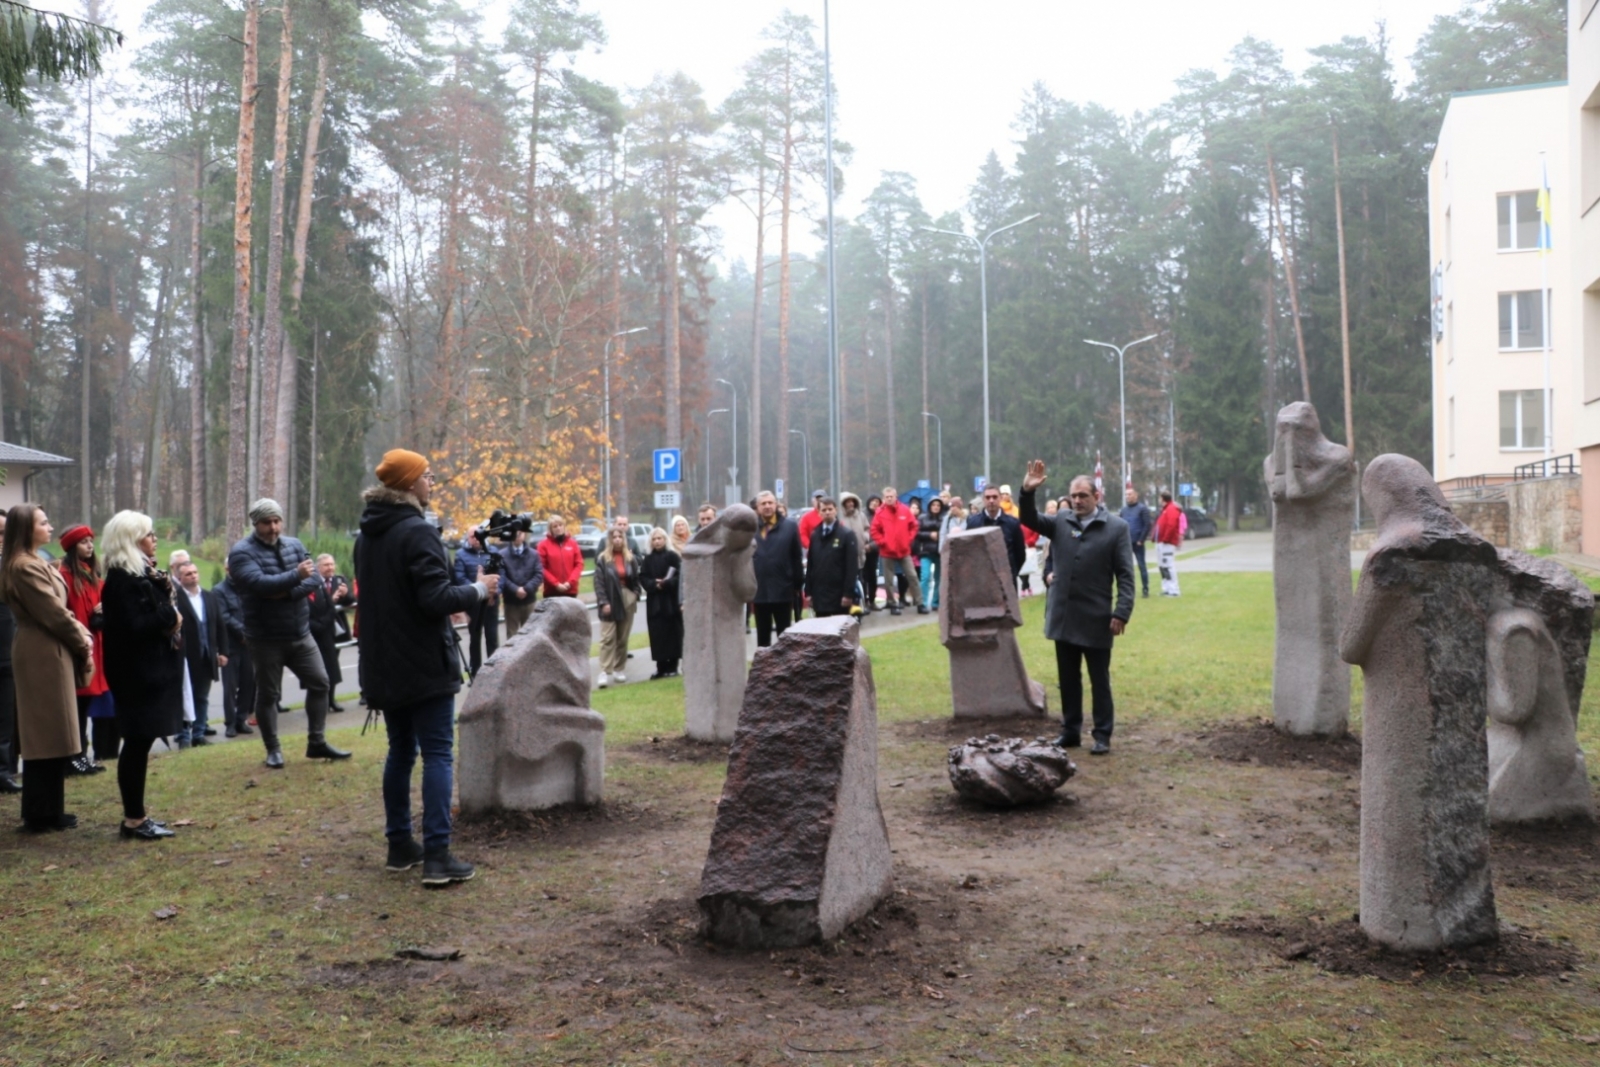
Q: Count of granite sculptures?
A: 8